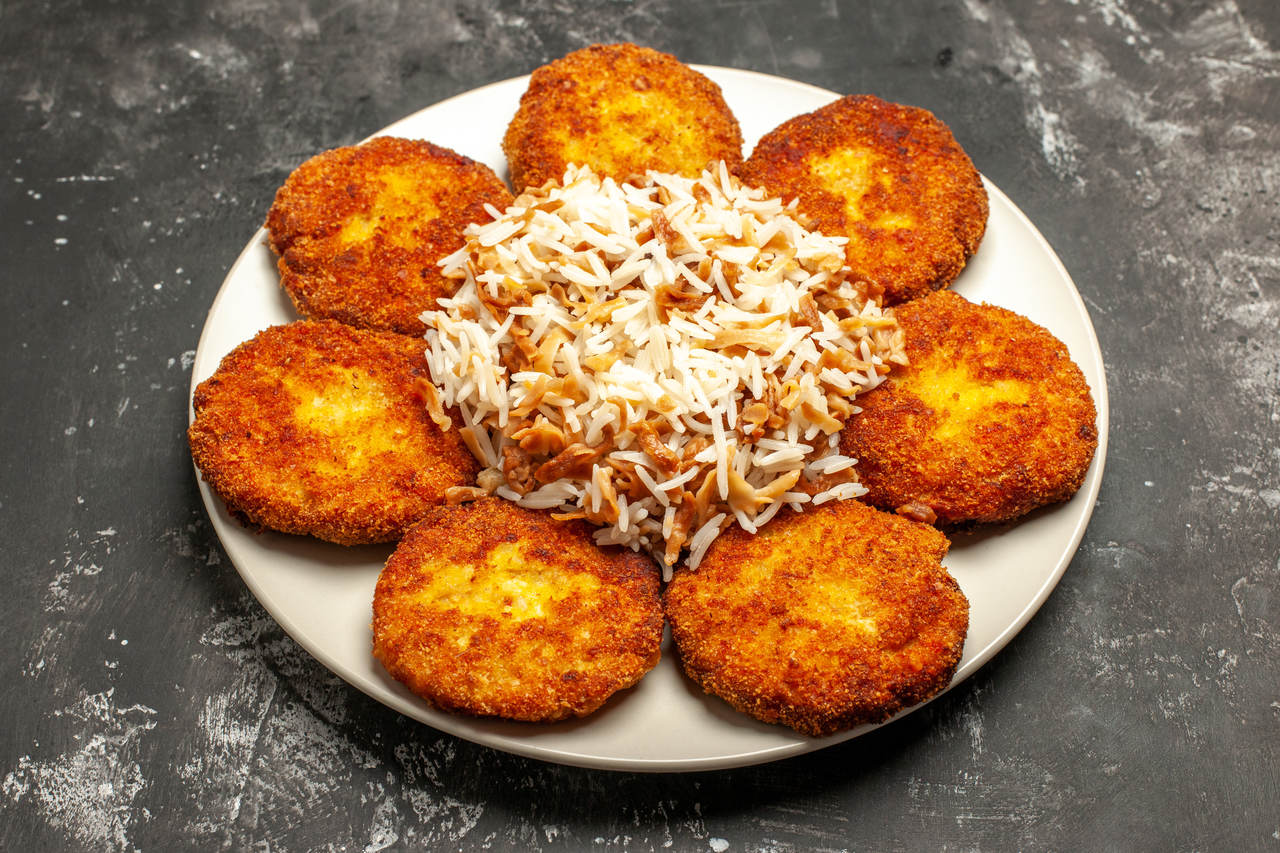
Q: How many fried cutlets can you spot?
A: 7